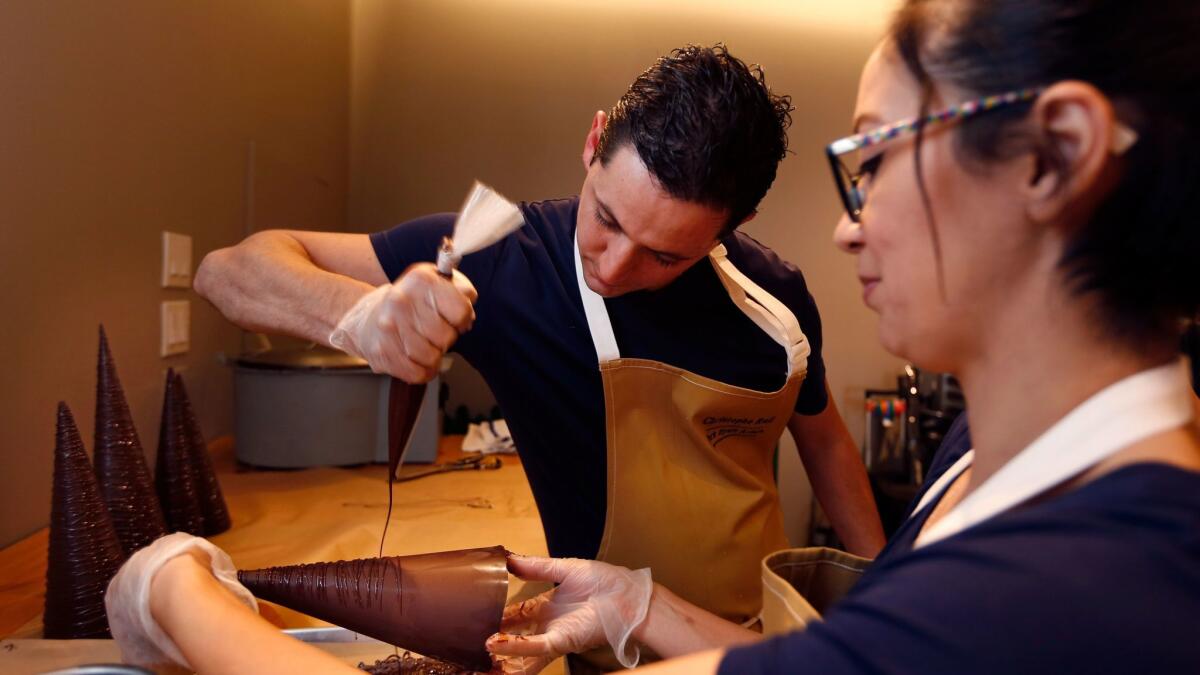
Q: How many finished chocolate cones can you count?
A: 4